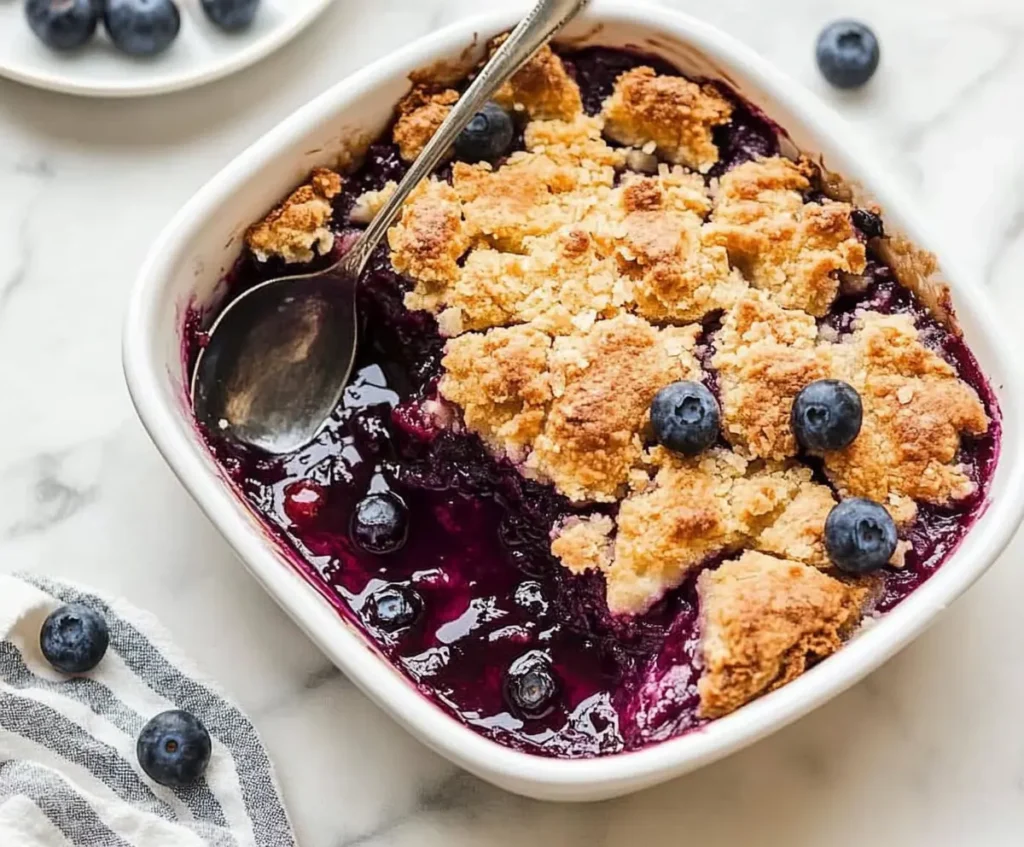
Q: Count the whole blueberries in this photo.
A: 13